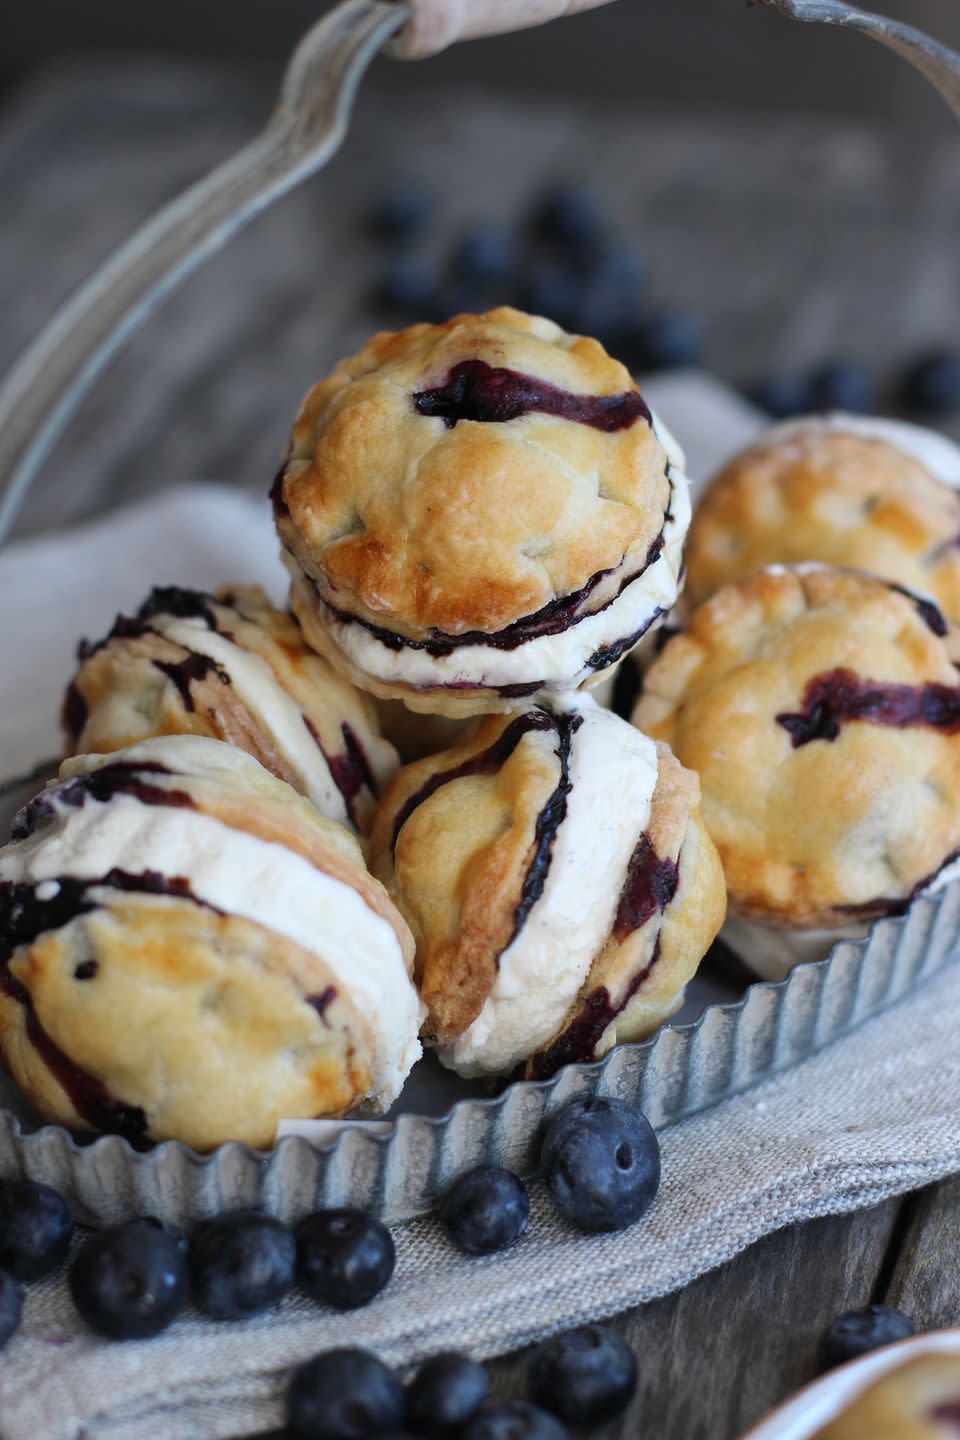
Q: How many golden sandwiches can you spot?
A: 6